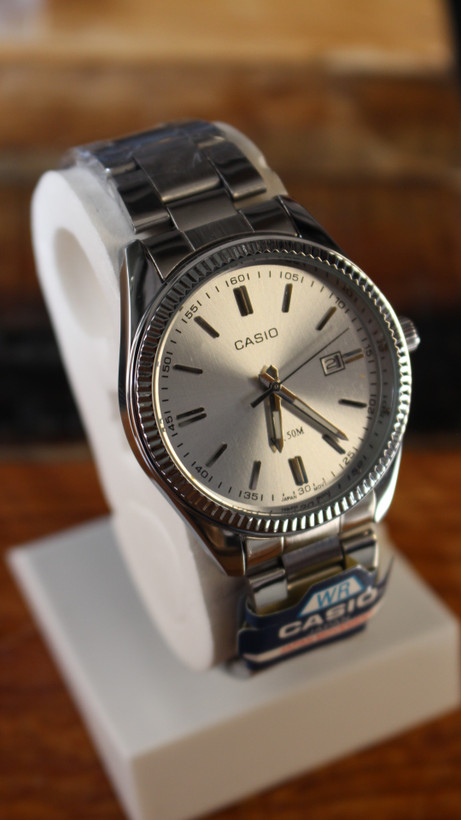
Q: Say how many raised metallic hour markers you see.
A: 12